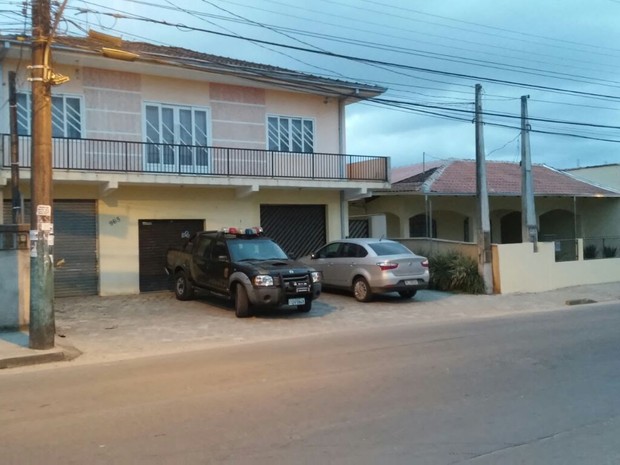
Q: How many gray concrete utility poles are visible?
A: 2